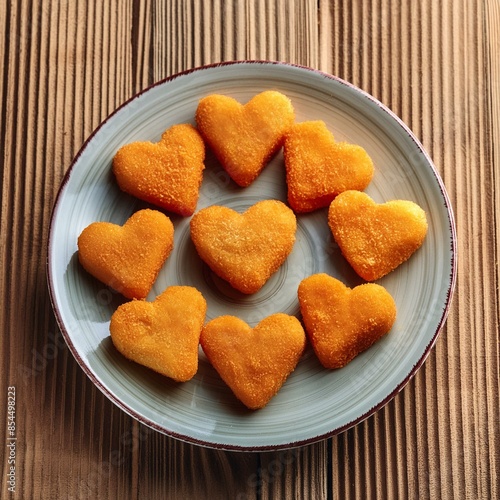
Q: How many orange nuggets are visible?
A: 9